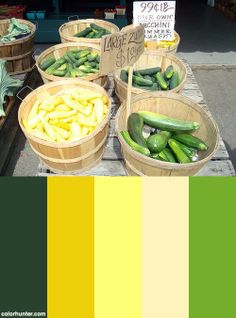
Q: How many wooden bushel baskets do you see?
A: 7